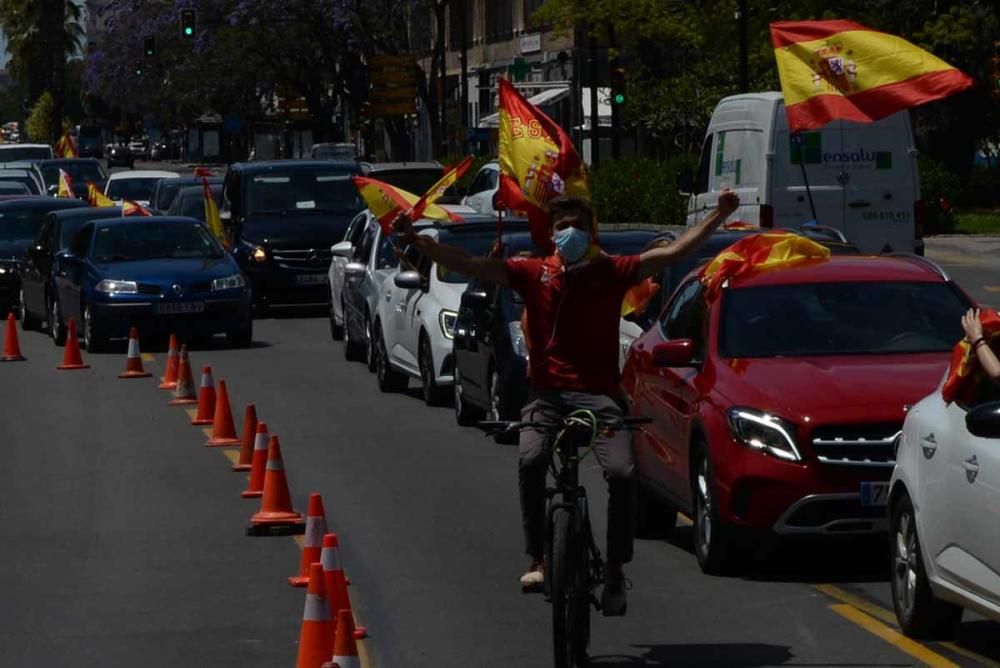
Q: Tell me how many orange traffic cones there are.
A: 14